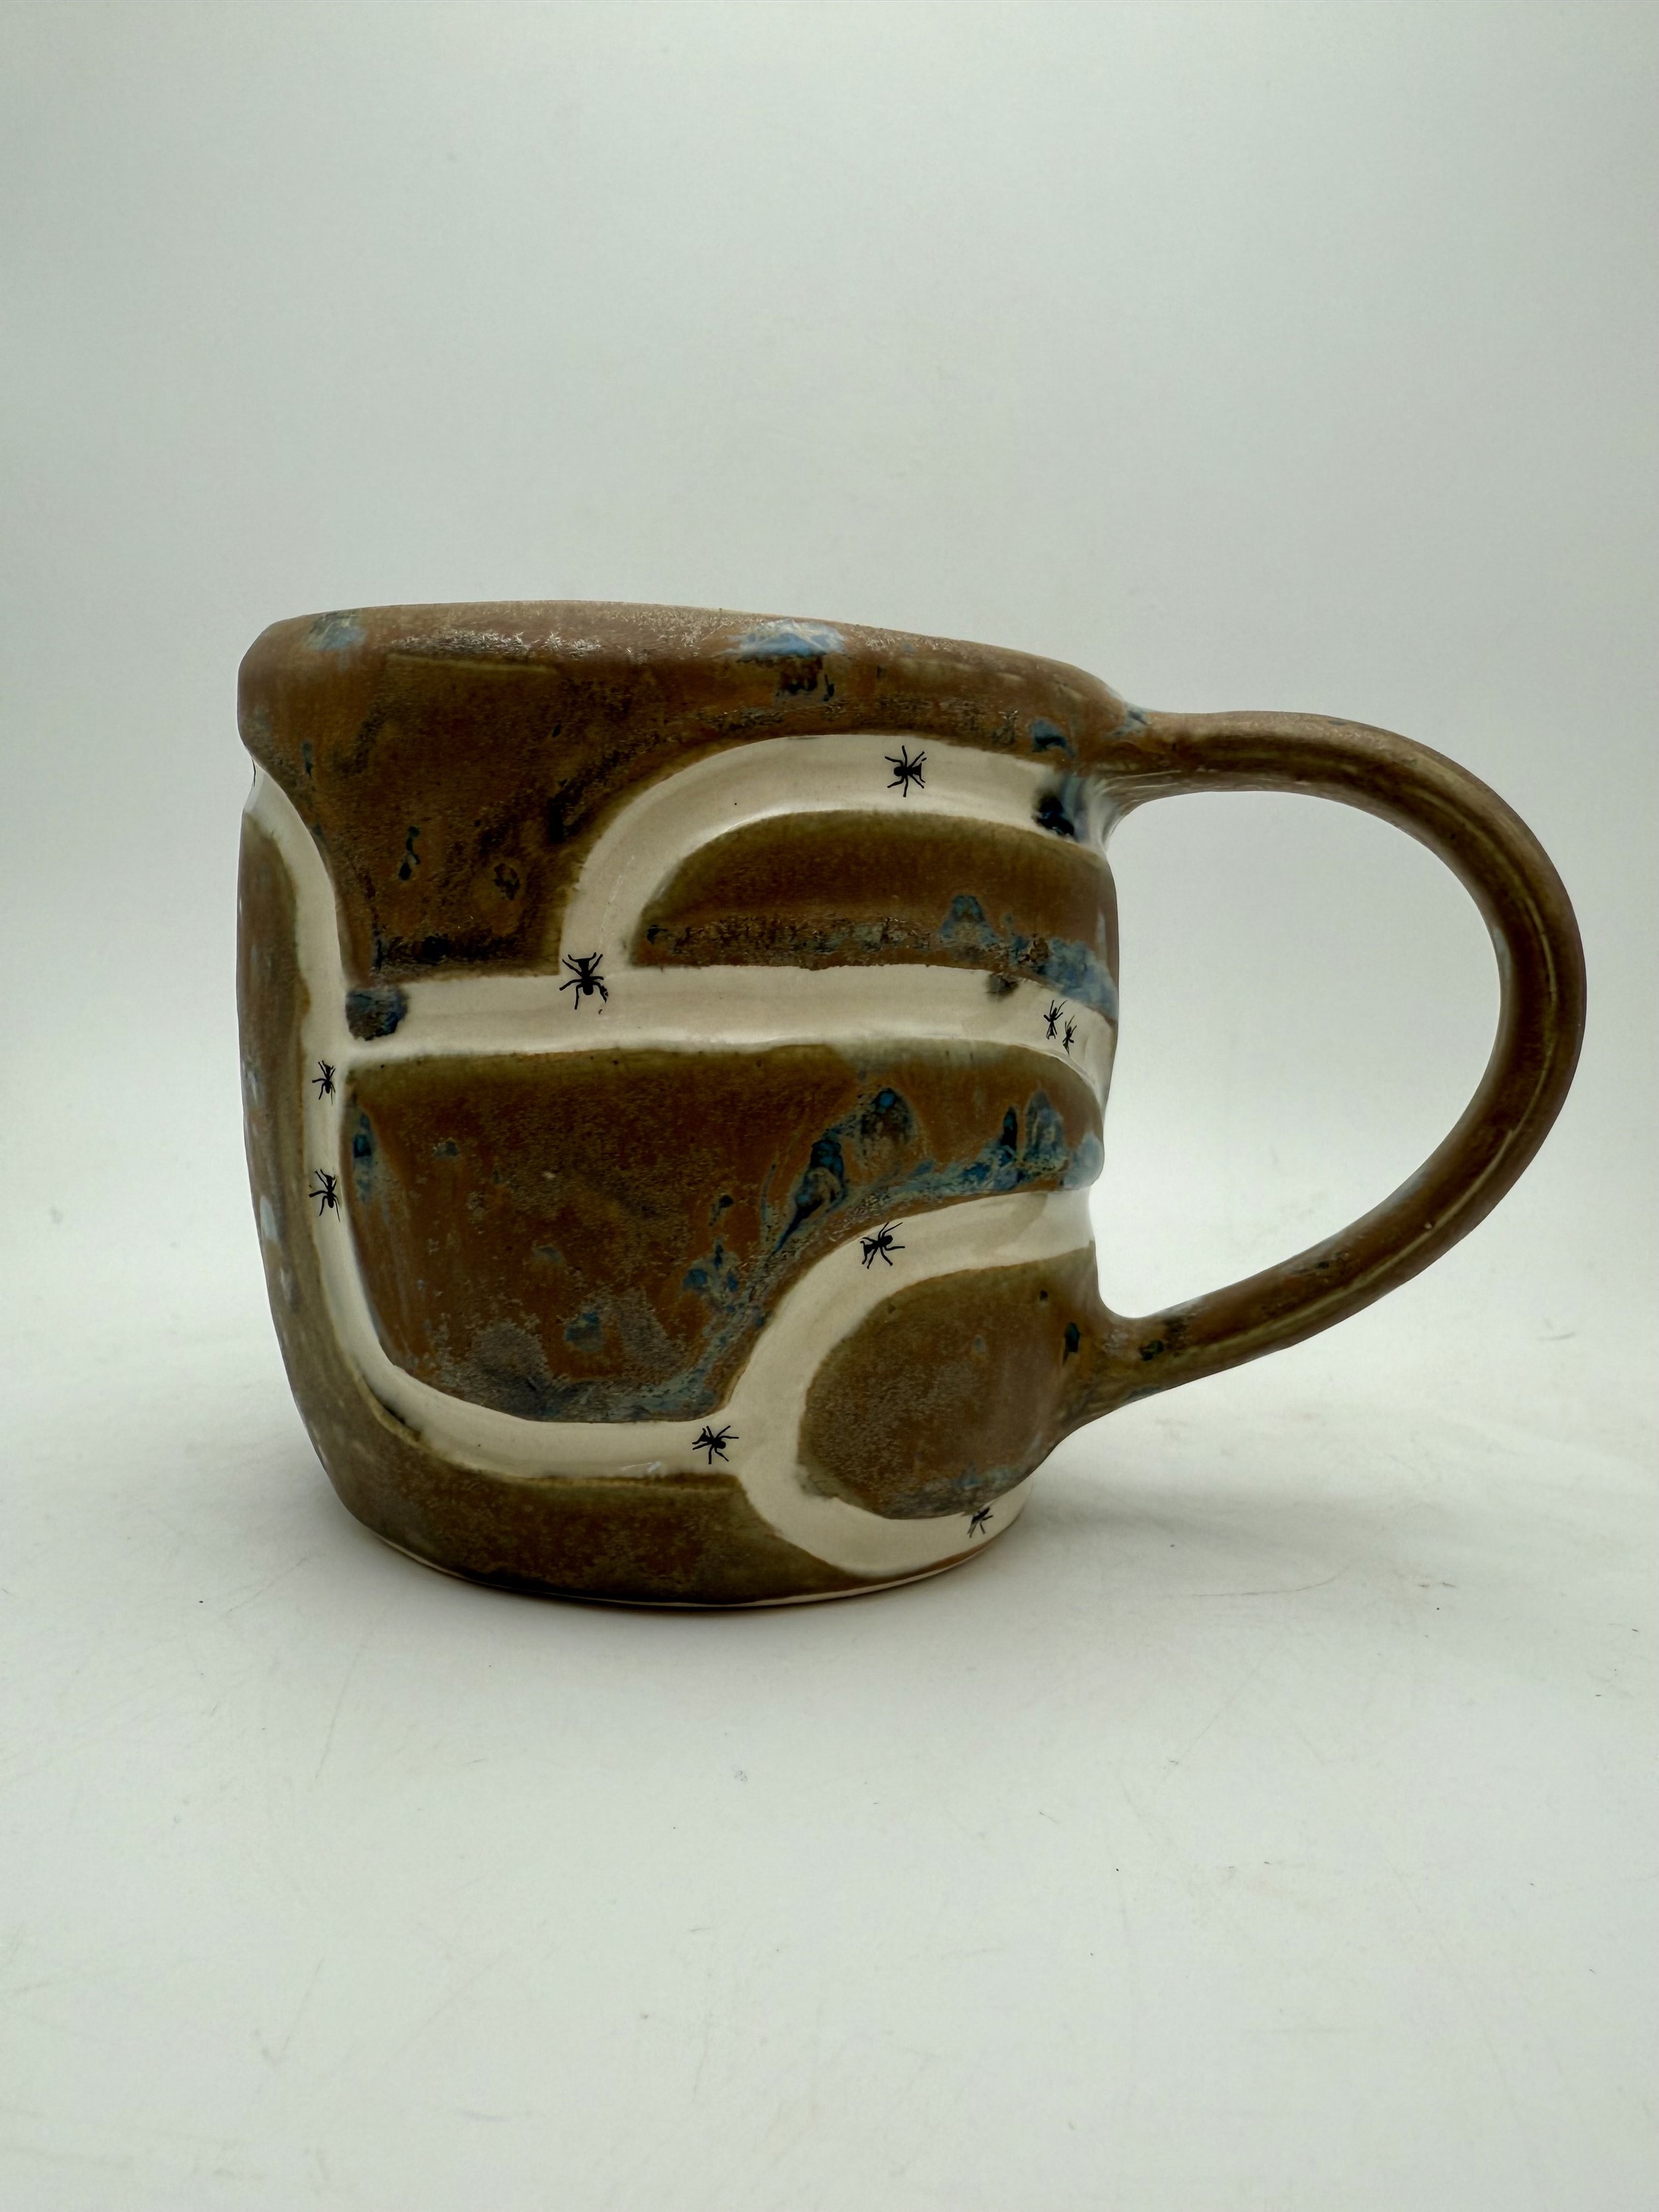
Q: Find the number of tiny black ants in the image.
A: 9